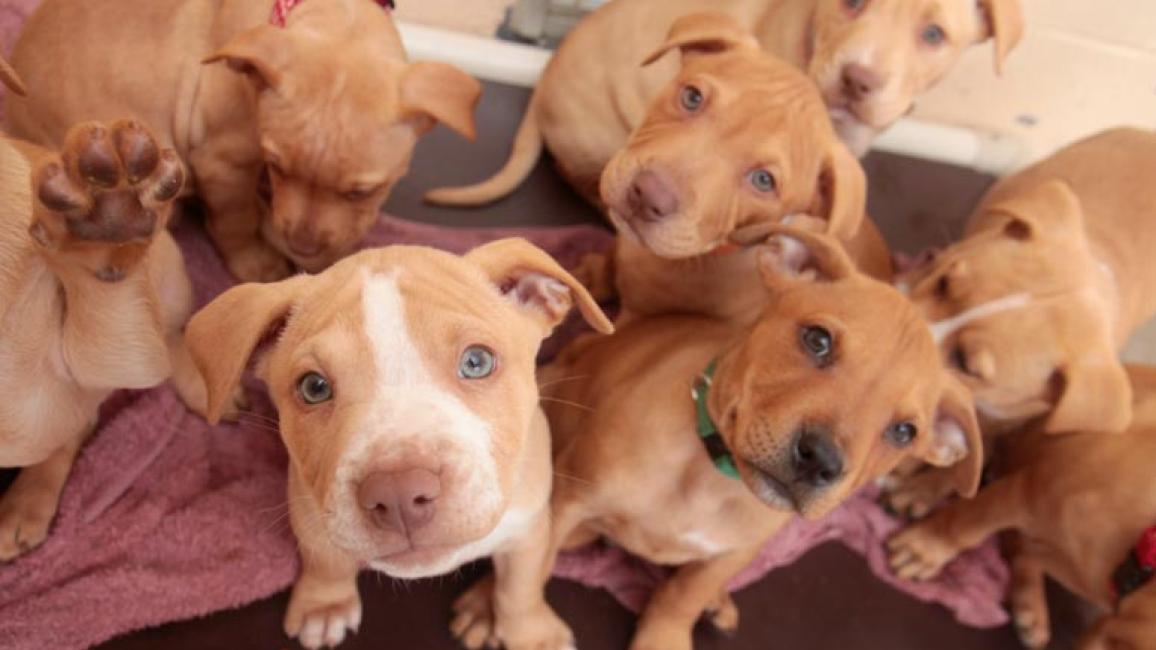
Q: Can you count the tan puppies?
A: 8